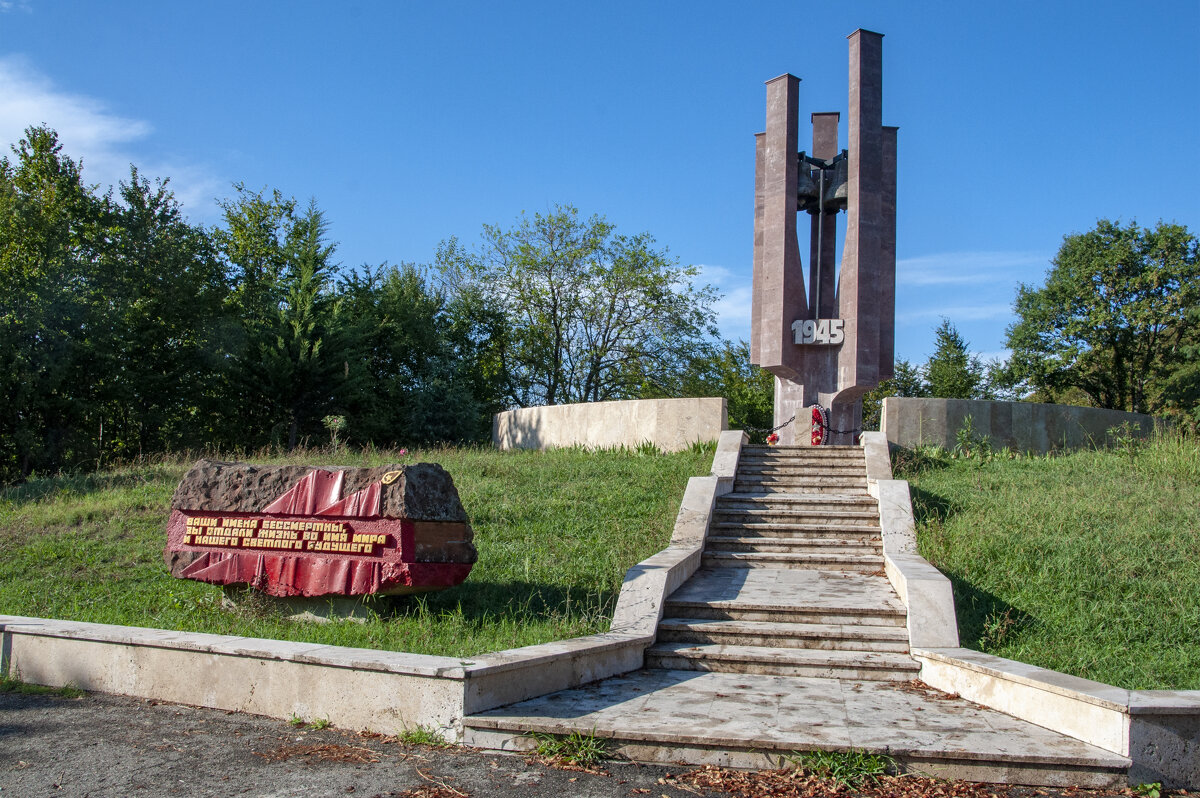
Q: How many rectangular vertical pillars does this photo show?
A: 5